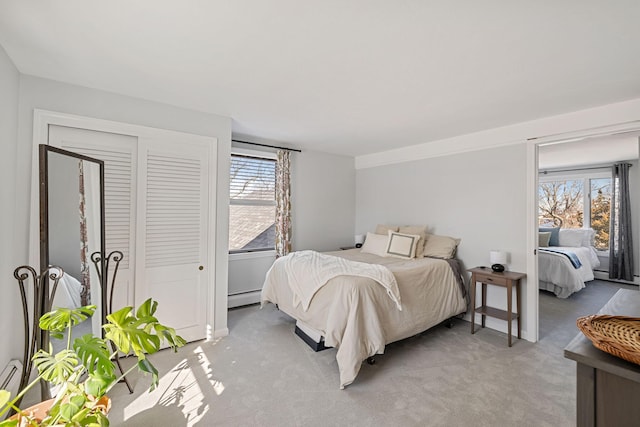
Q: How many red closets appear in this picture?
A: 0